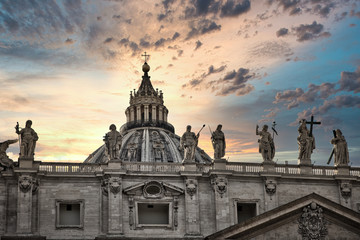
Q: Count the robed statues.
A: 7